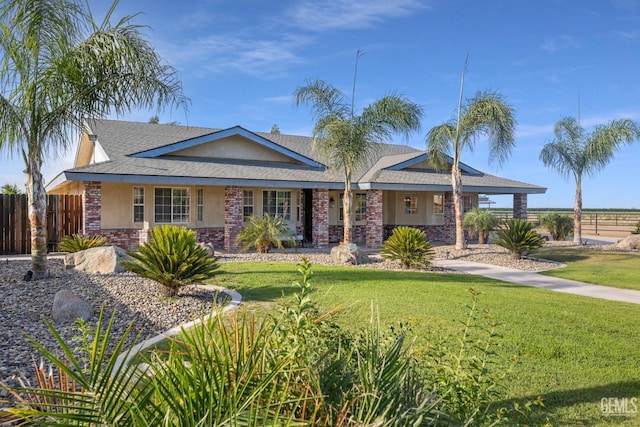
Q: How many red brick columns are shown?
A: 6